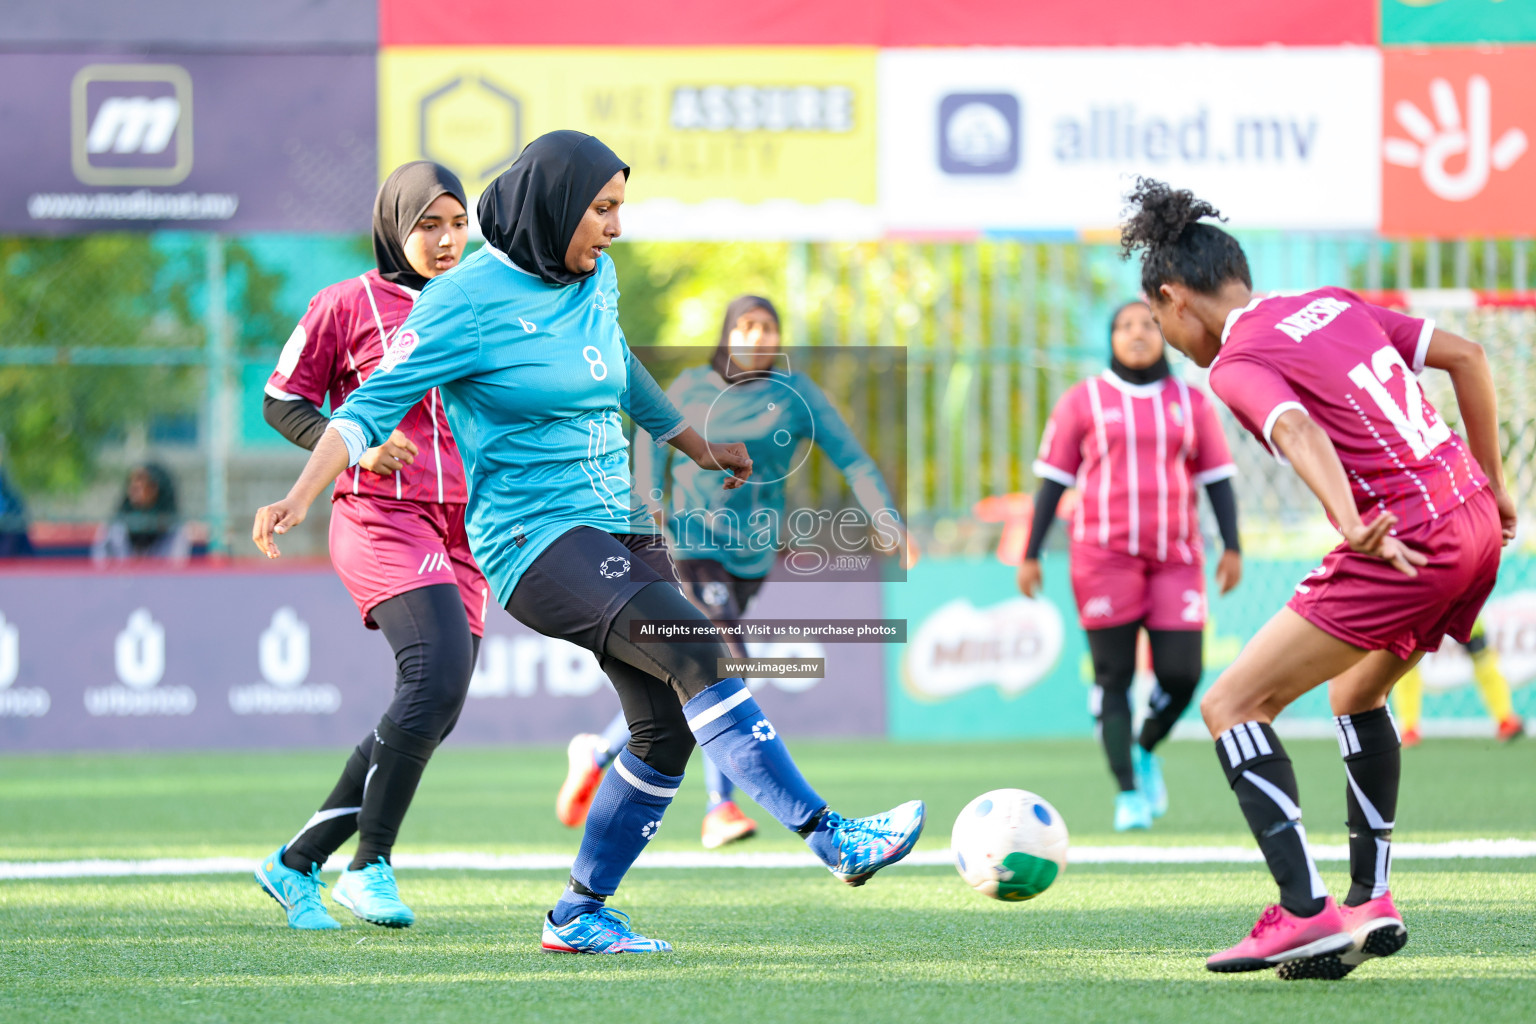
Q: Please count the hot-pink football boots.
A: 2